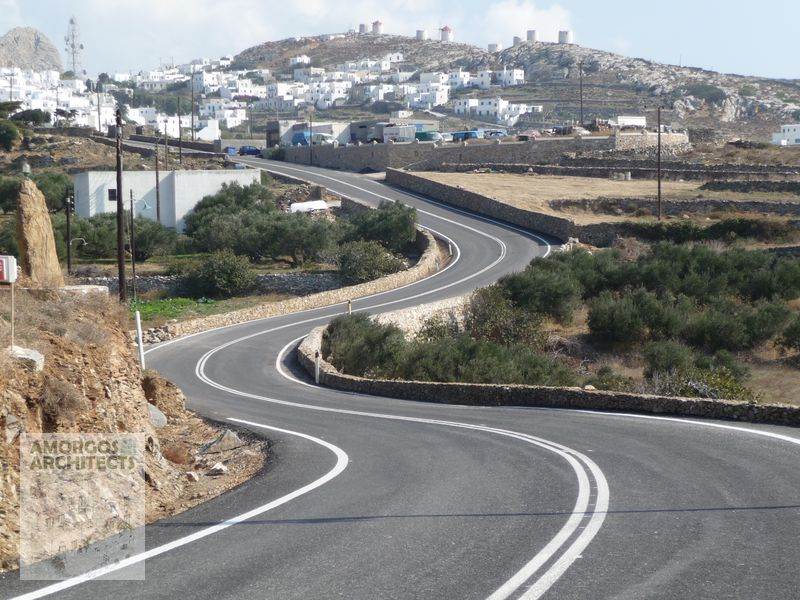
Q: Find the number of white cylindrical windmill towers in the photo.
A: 8